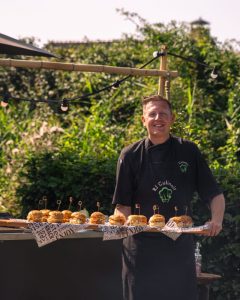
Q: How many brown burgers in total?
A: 11